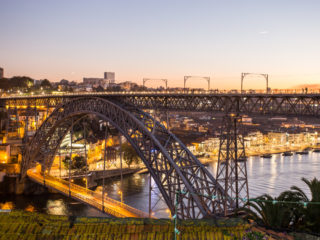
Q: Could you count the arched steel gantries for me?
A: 3